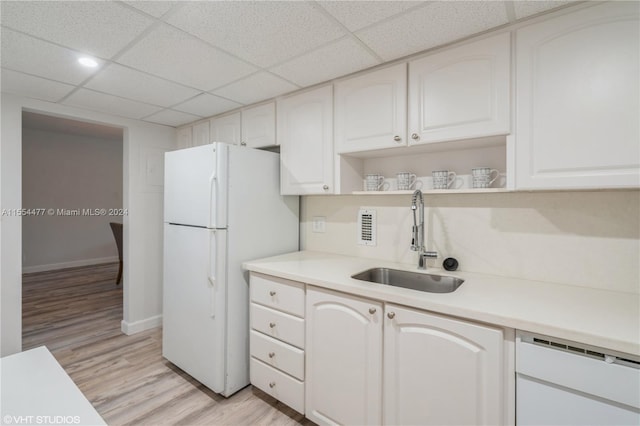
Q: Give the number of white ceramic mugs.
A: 4